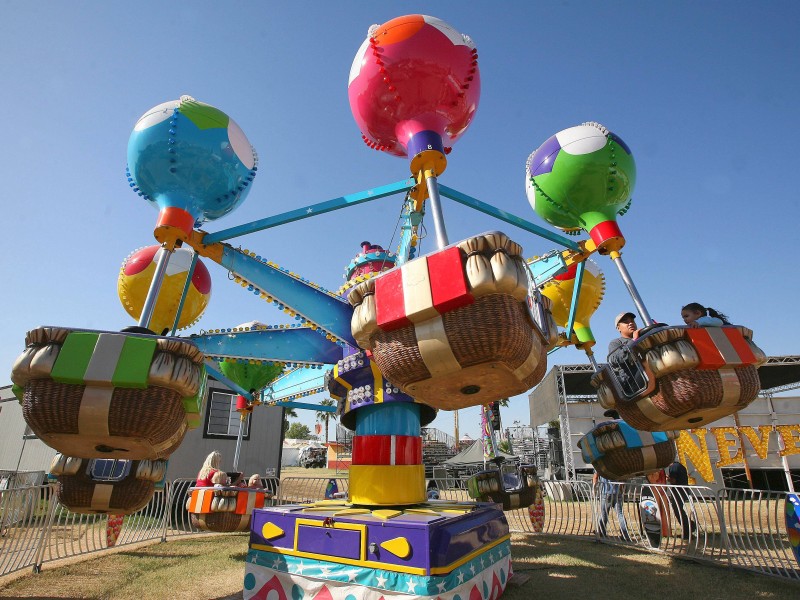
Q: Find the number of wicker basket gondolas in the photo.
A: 7